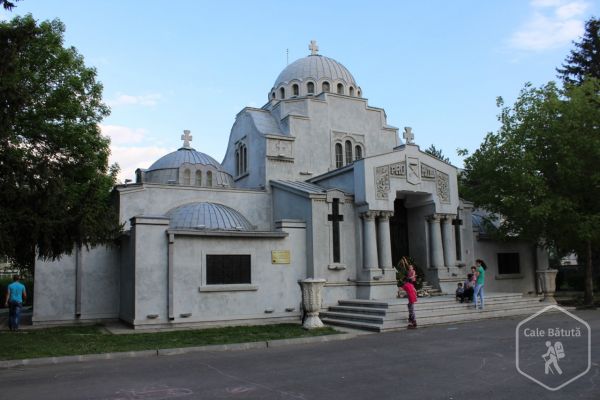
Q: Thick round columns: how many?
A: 4